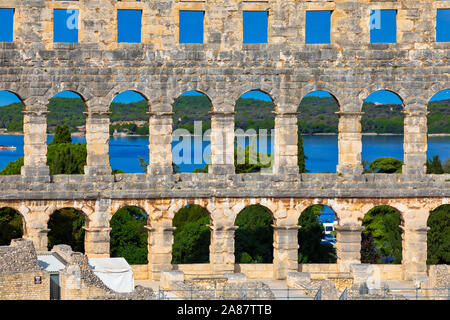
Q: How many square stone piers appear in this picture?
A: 14